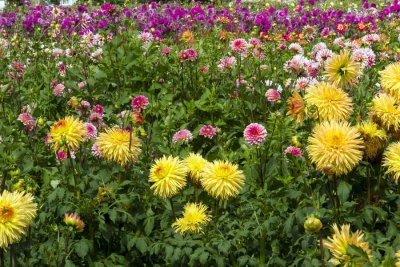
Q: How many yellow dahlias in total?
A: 15